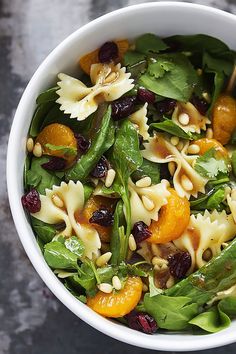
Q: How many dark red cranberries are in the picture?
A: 13